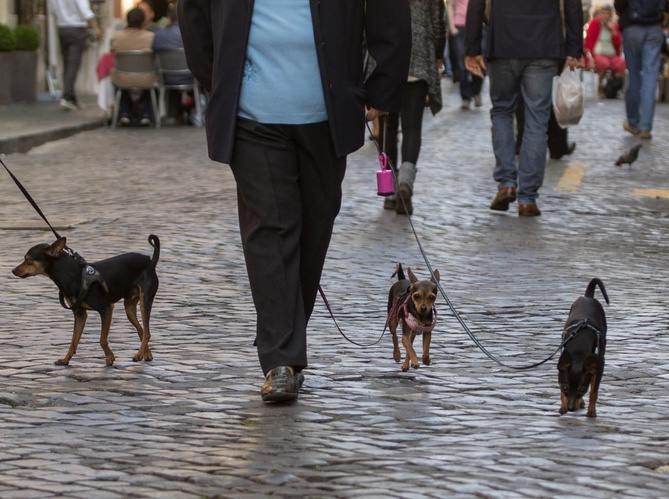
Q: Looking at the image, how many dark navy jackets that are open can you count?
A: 1